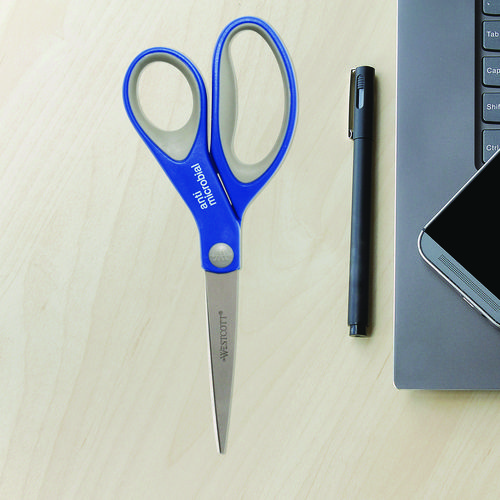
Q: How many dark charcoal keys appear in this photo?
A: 5